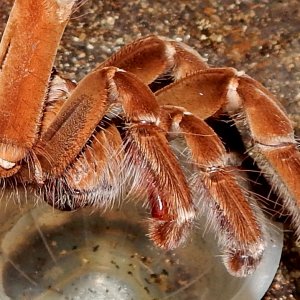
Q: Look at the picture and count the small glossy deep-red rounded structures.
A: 1